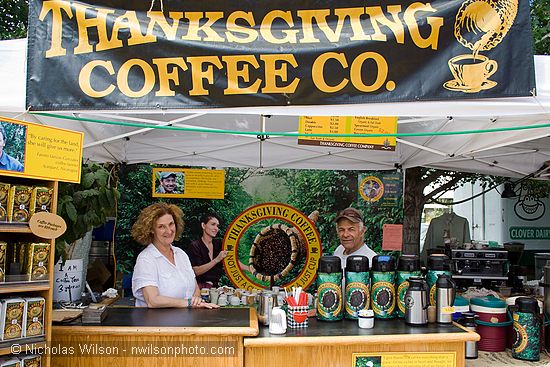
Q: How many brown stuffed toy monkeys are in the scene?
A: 0